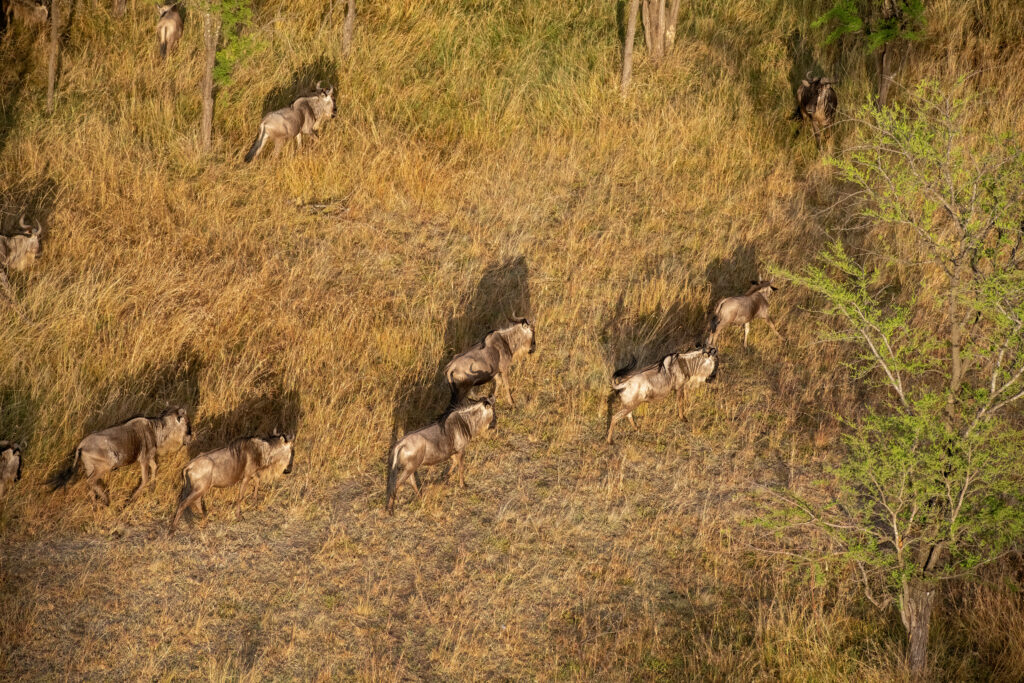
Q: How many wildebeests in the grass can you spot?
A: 12